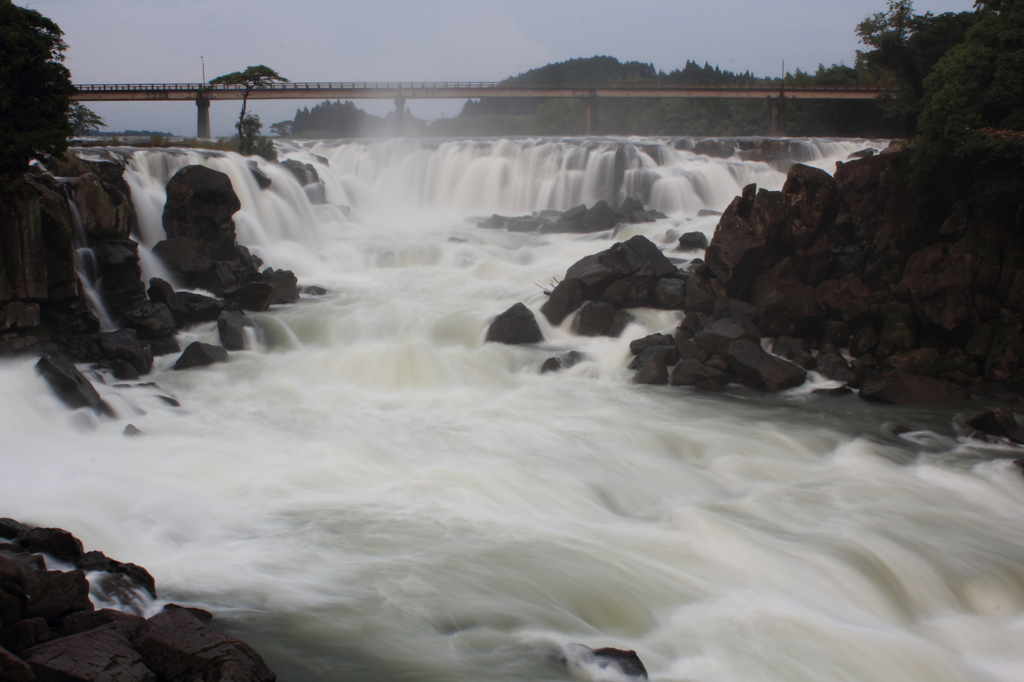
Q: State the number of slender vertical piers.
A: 4